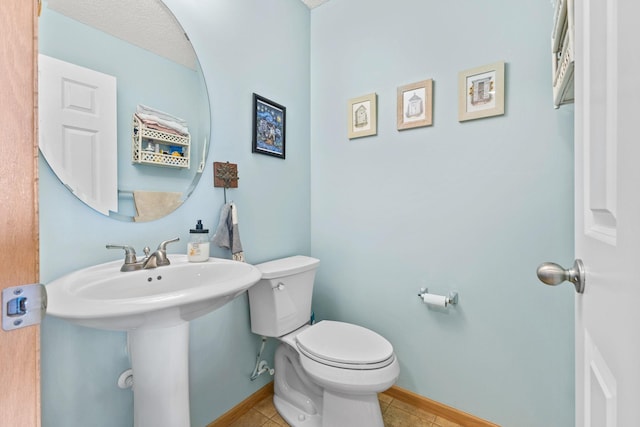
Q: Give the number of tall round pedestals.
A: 1